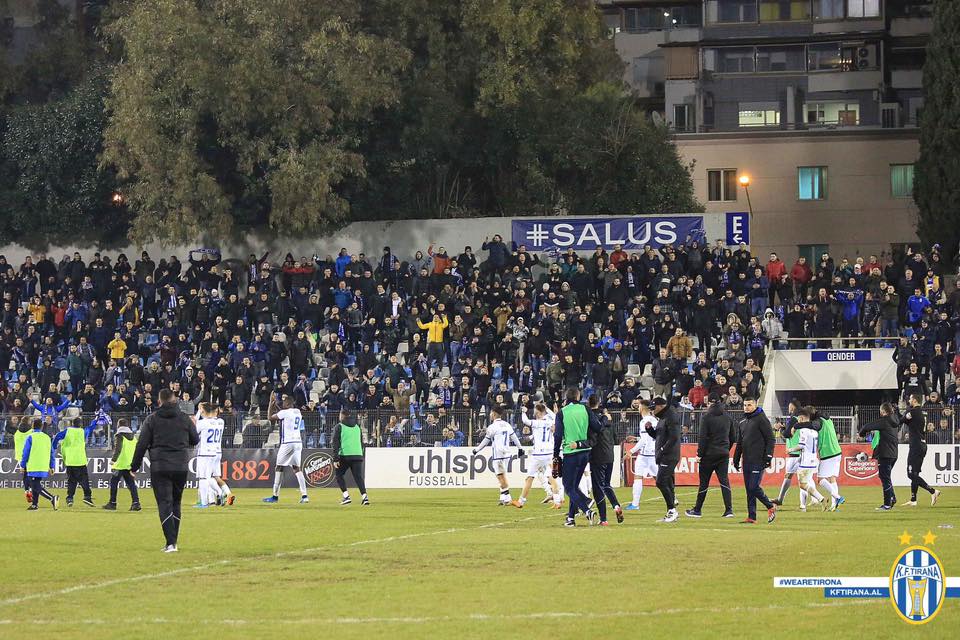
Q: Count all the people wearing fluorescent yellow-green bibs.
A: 4